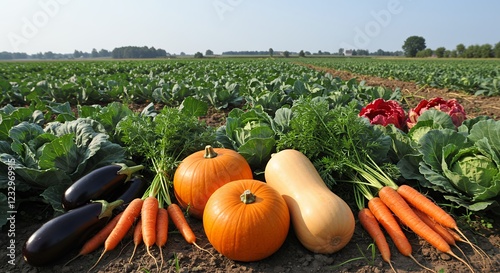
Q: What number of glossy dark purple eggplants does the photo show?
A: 3